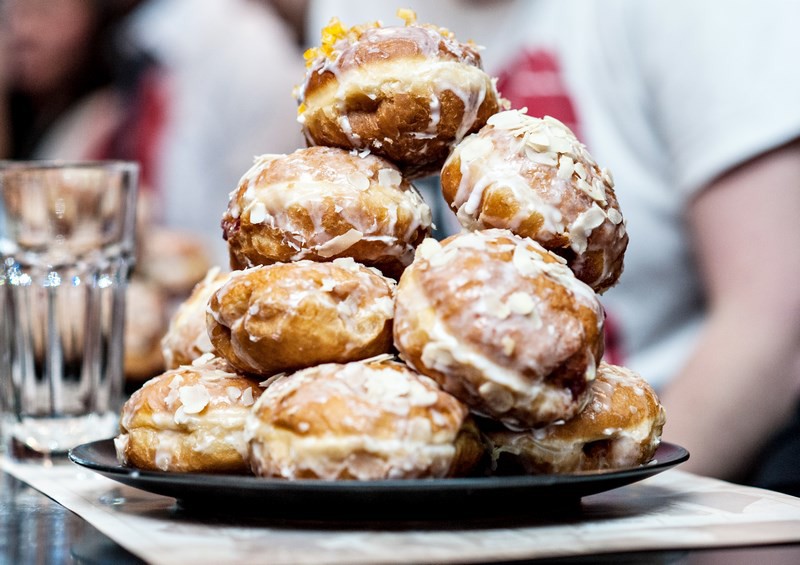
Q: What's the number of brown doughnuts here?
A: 9